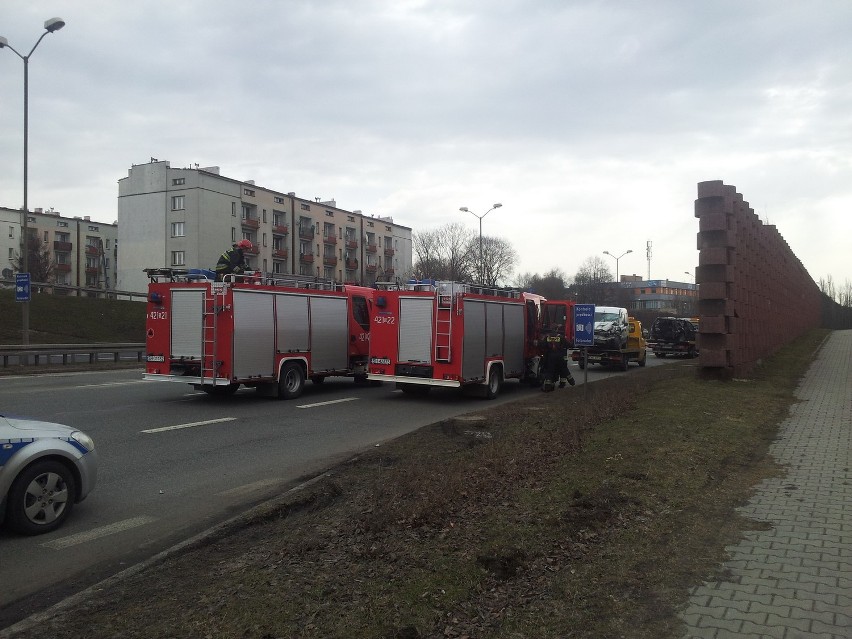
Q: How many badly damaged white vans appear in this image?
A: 1